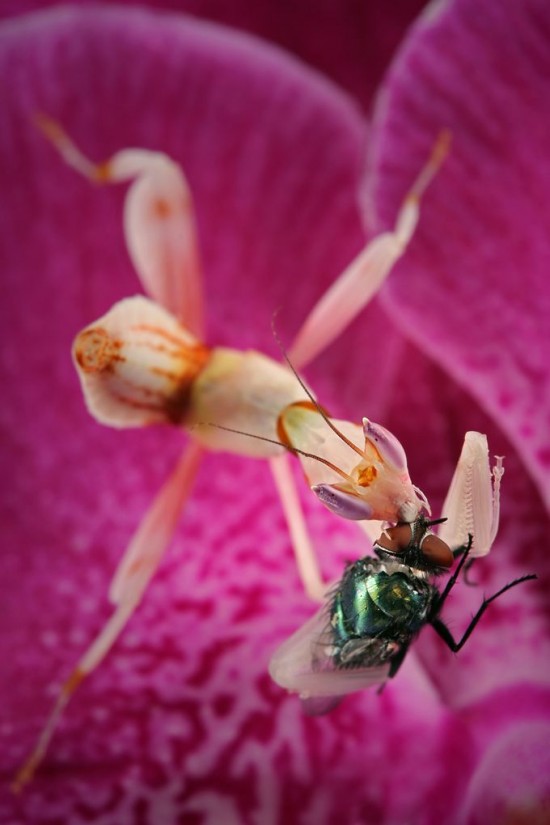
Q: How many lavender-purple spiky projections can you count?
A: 2